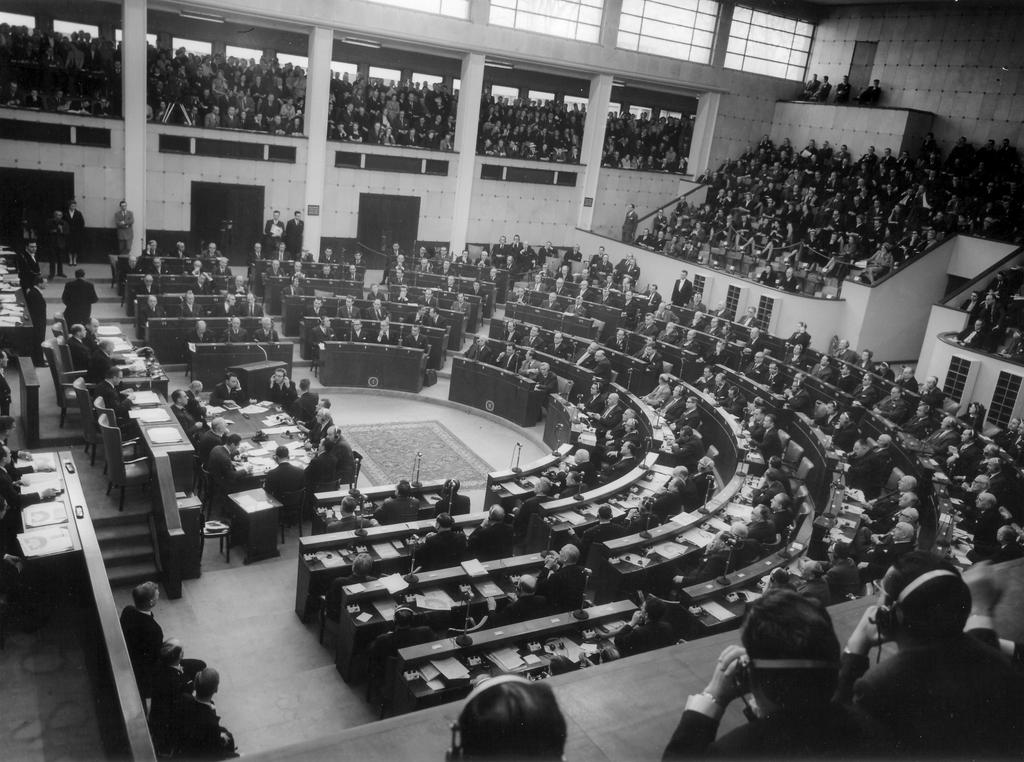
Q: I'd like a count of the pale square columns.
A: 5